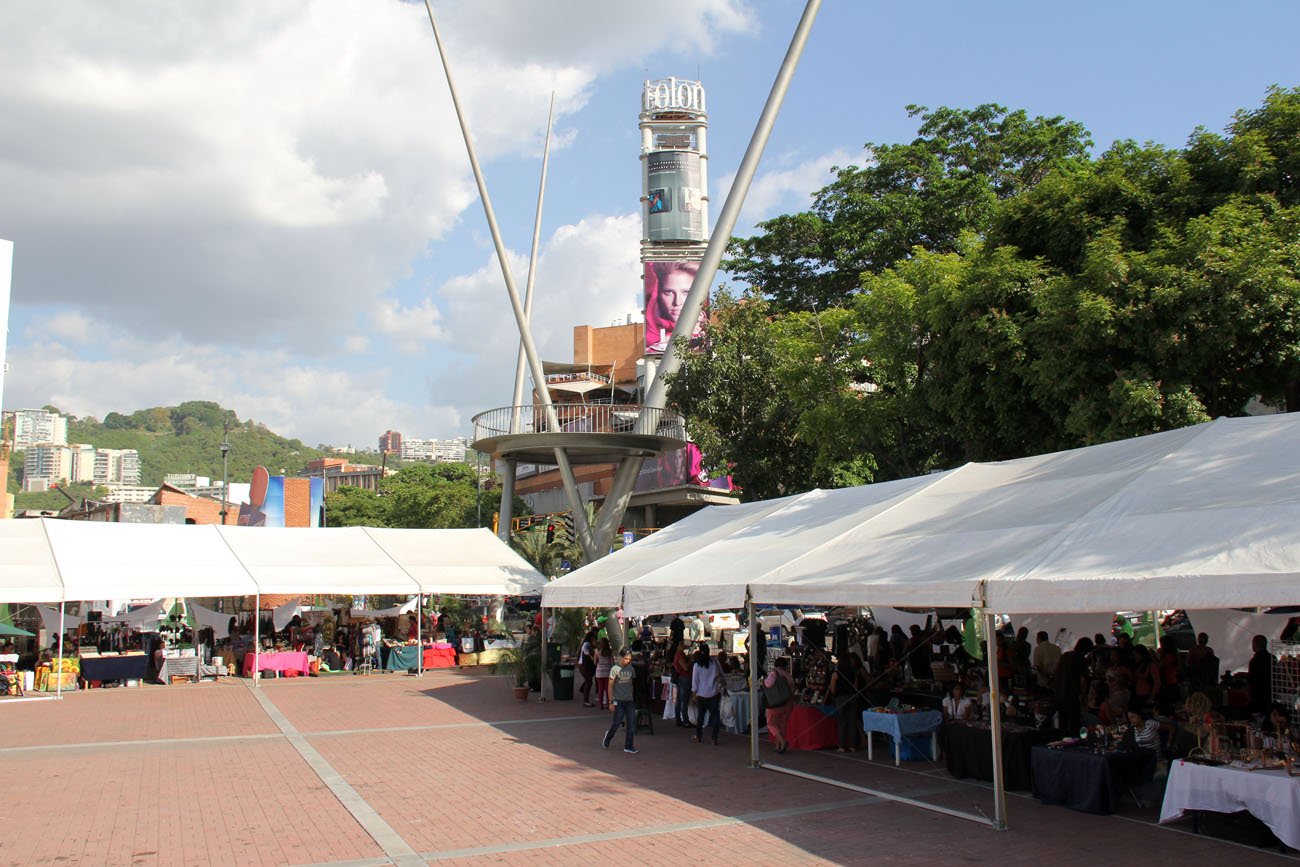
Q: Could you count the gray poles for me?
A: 3